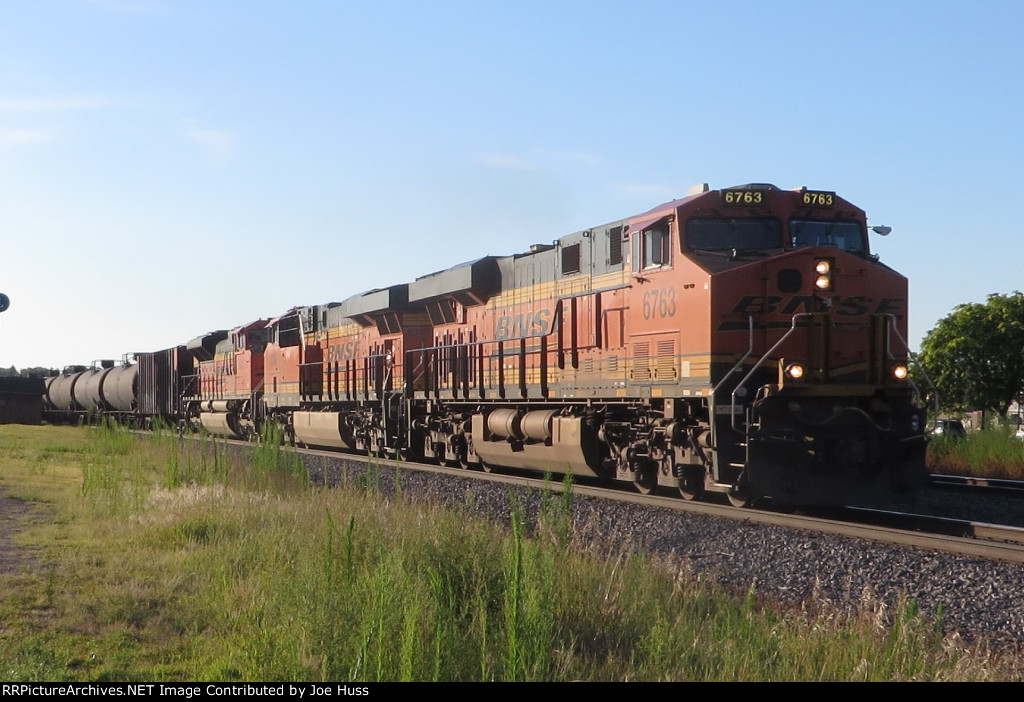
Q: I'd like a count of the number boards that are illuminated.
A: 2